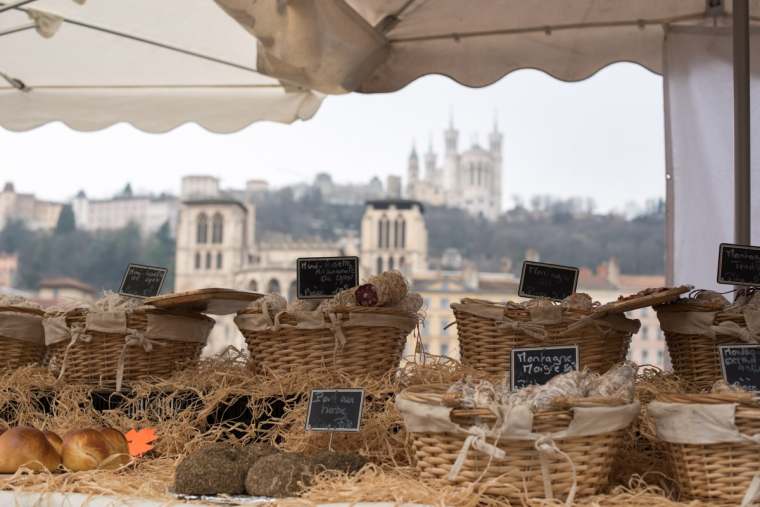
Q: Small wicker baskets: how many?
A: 7